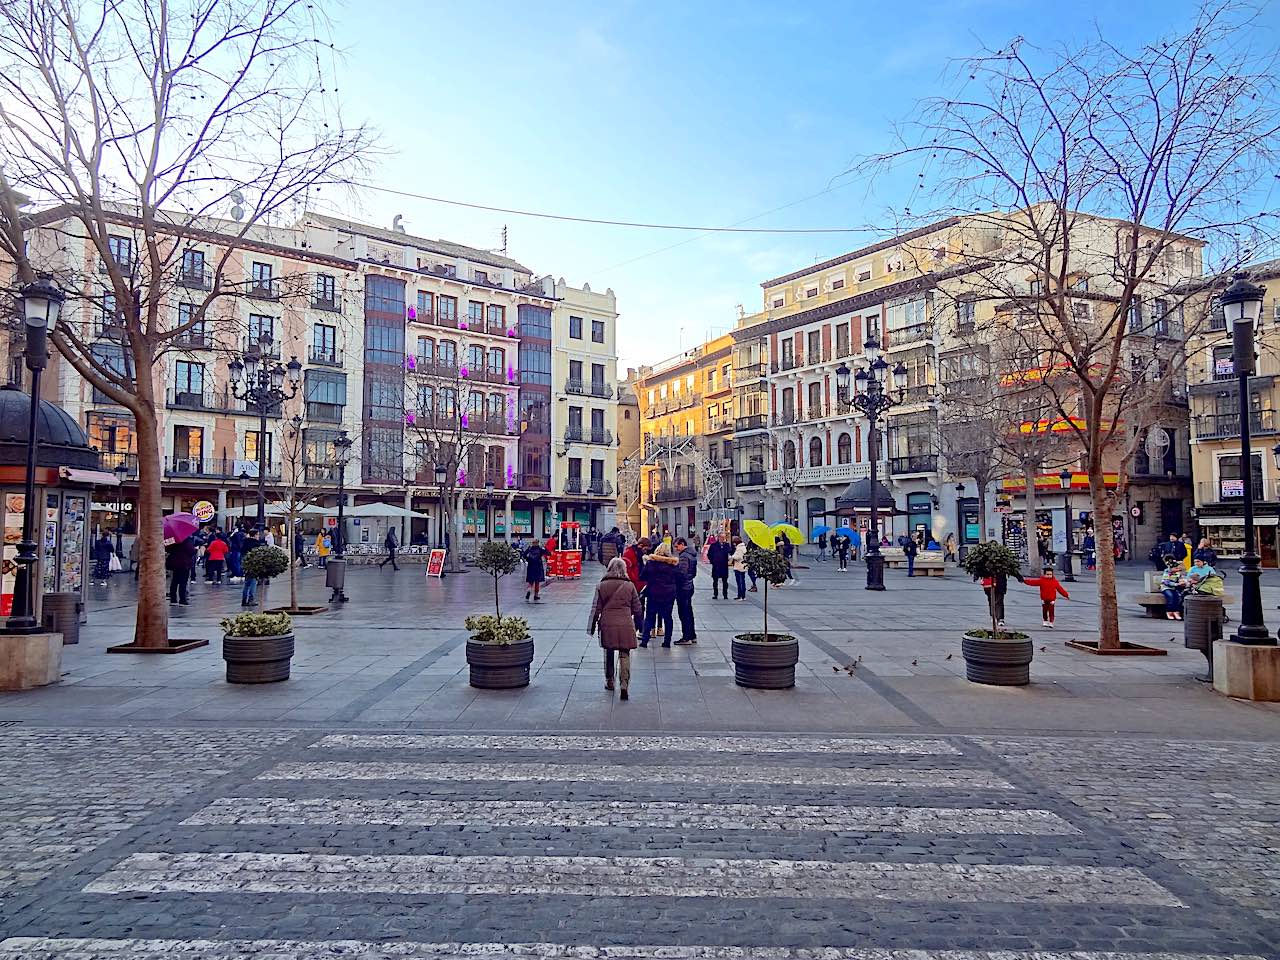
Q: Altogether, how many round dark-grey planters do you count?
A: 4